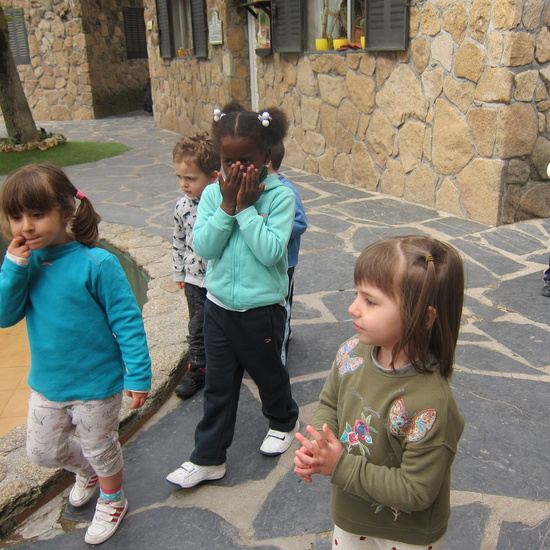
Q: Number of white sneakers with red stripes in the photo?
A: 2